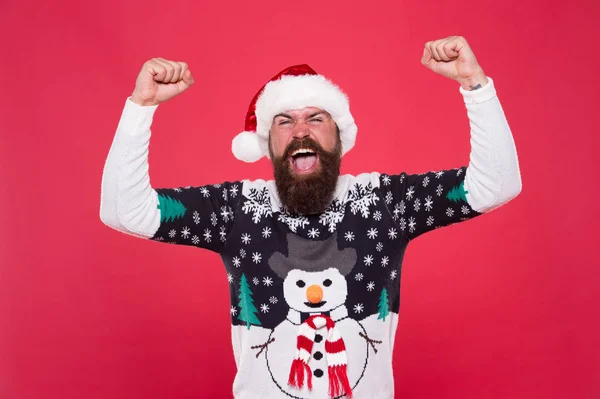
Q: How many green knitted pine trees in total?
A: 4